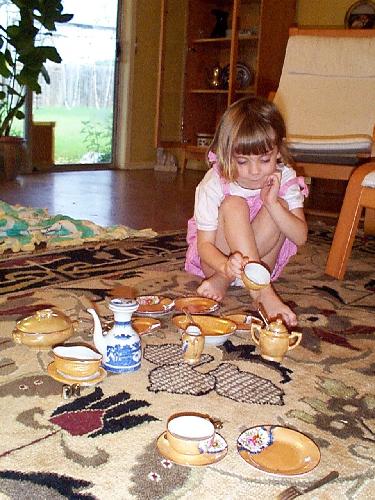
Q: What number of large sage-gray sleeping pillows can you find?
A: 0